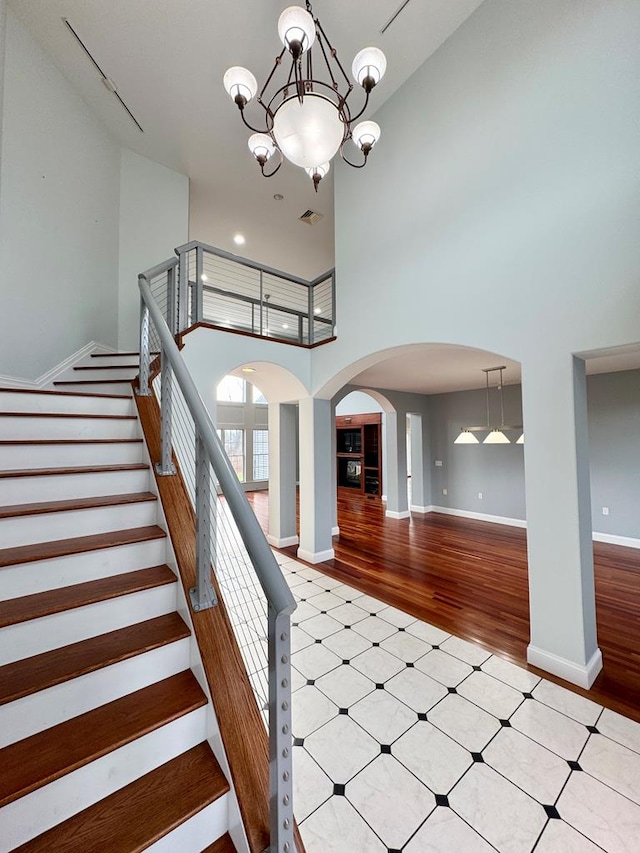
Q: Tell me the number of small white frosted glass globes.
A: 6